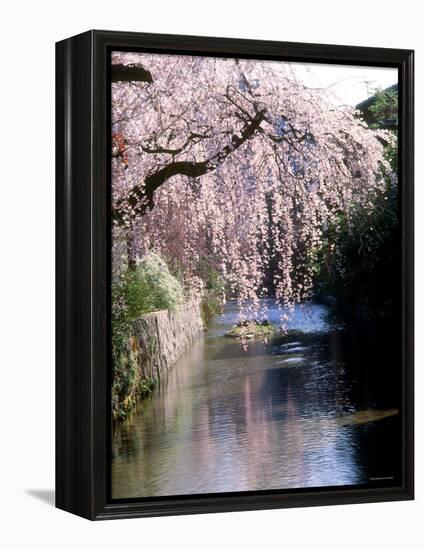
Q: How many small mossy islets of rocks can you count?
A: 1